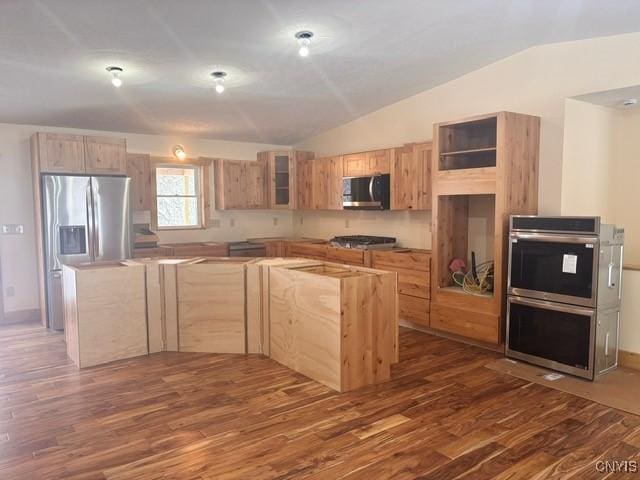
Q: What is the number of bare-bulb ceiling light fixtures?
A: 3